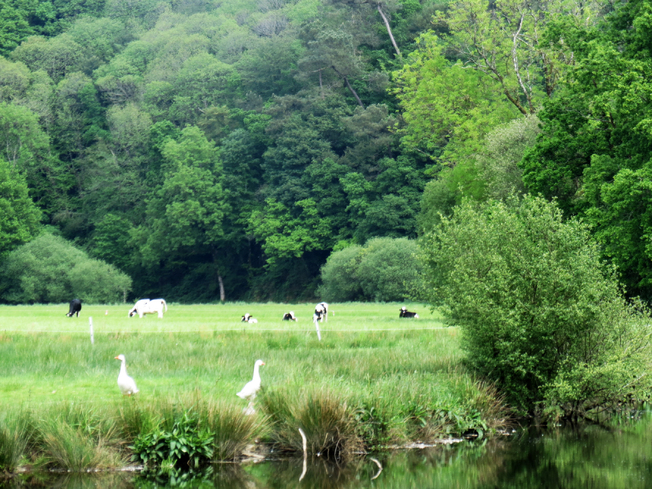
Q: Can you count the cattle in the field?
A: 6